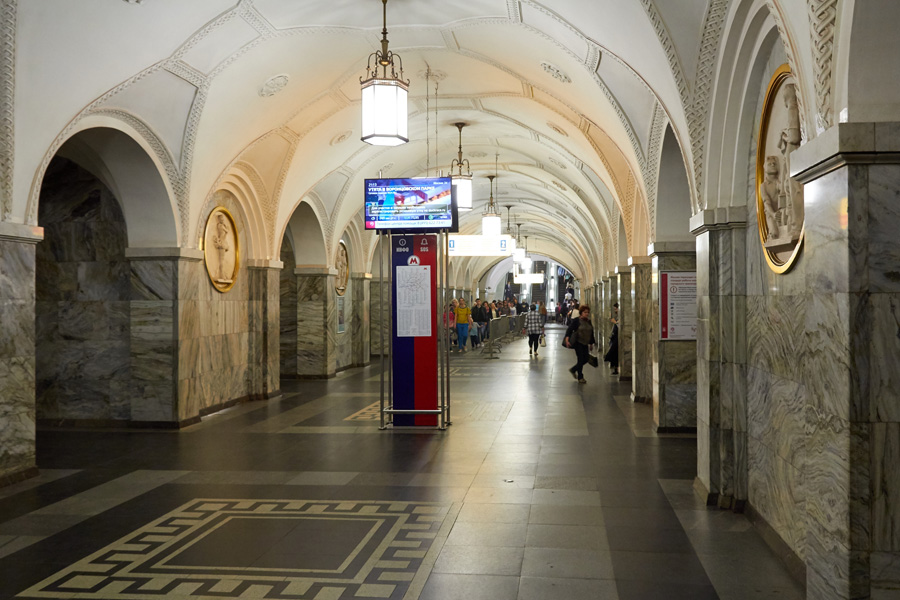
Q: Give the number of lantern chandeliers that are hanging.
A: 6